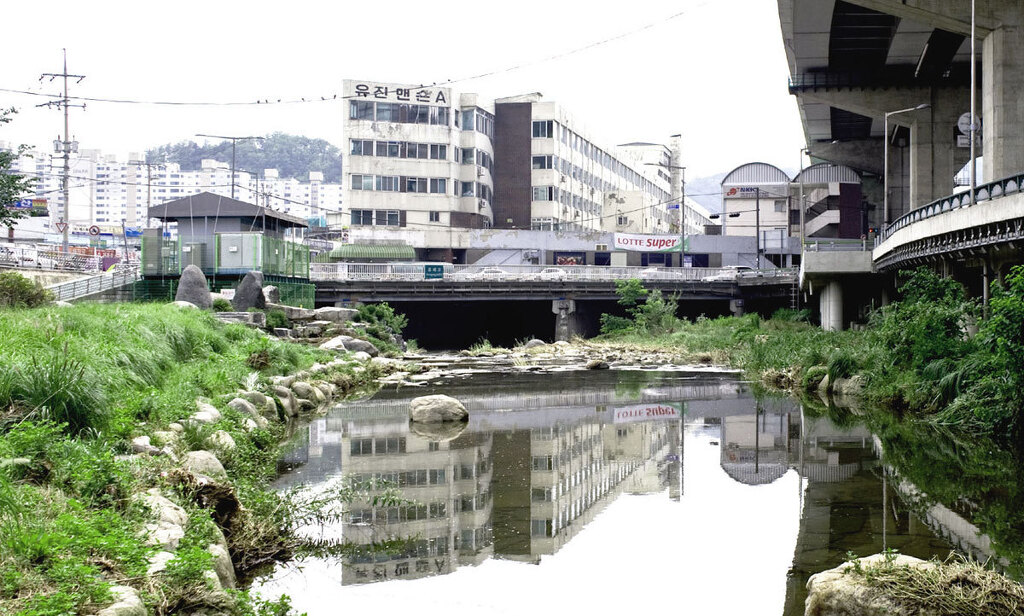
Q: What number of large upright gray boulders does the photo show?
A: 2